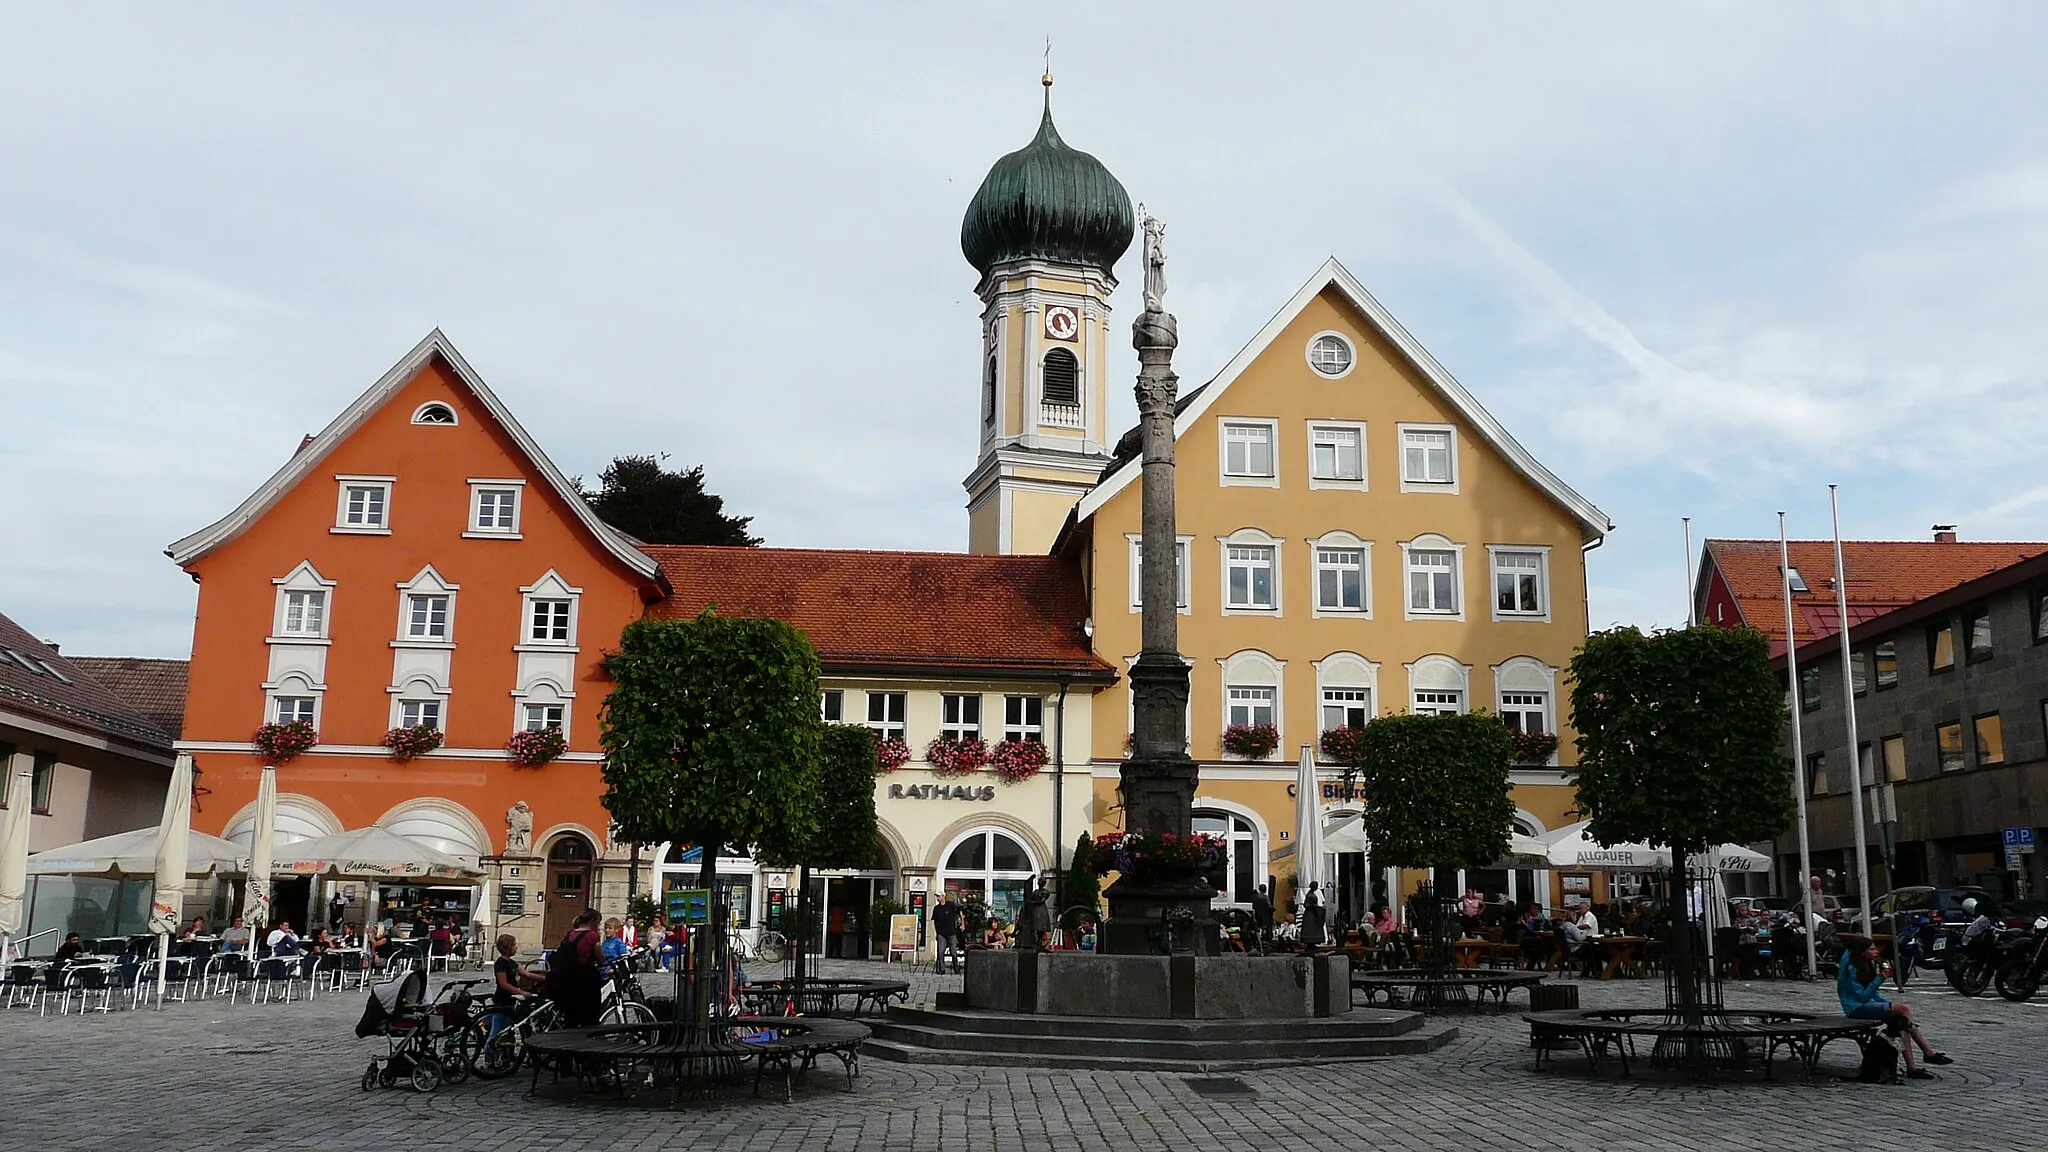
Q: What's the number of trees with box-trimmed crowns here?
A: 4